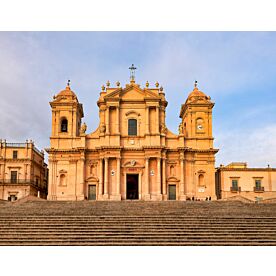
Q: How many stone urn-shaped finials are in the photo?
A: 6